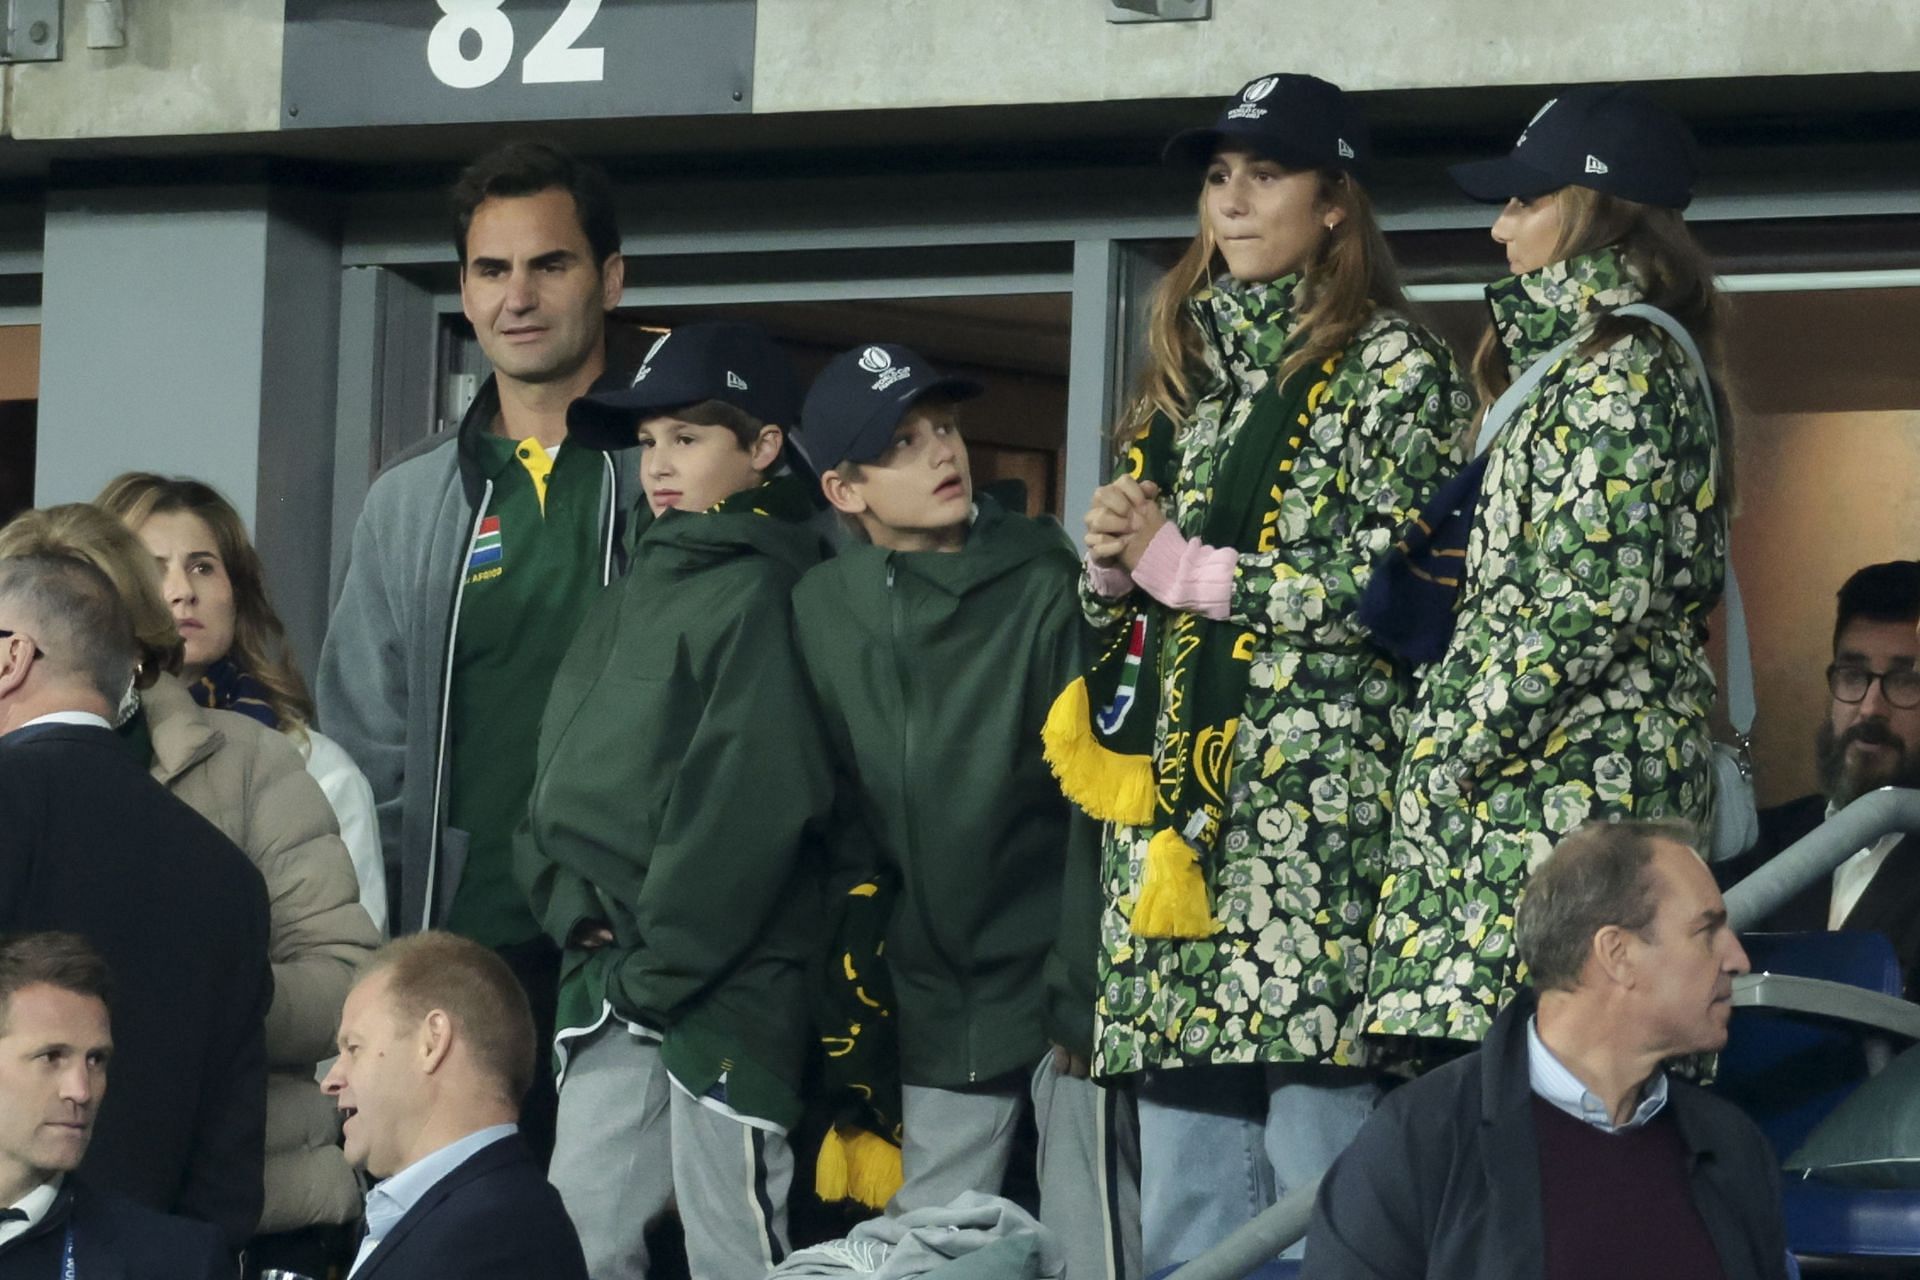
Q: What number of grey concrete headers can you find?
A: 1